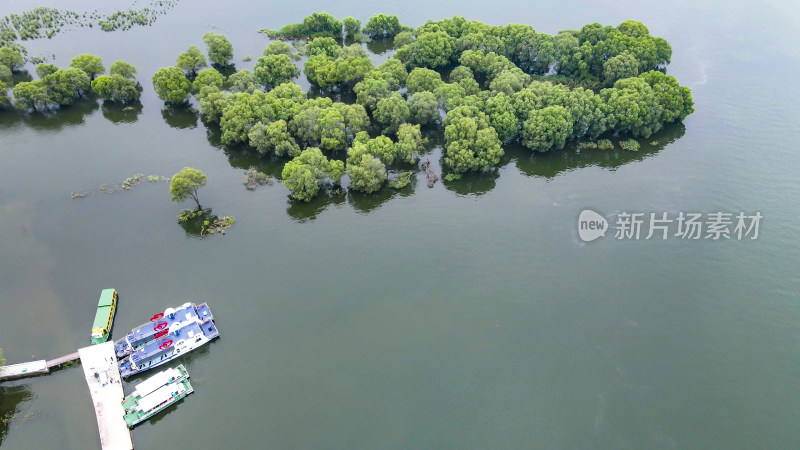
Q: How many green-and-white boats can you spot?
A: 2